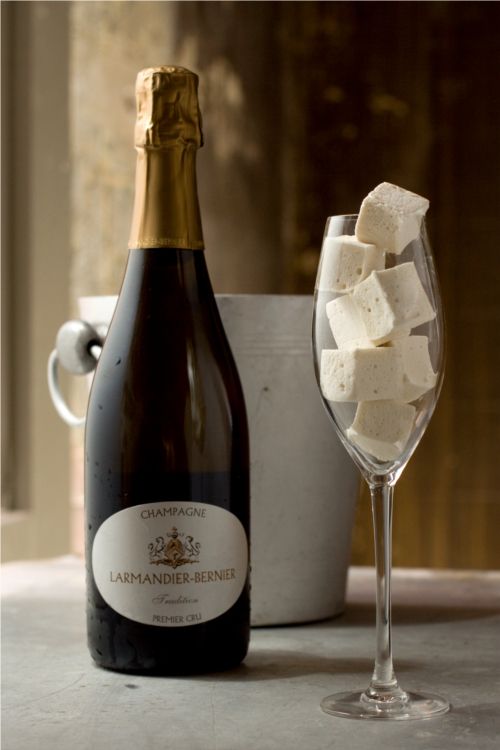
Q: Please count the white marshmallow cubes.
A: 7